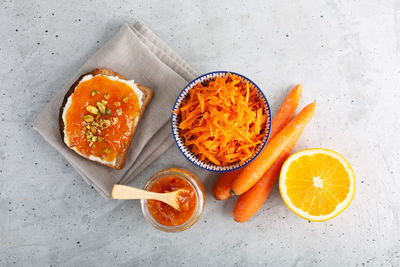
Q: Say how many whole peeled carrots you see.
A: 3